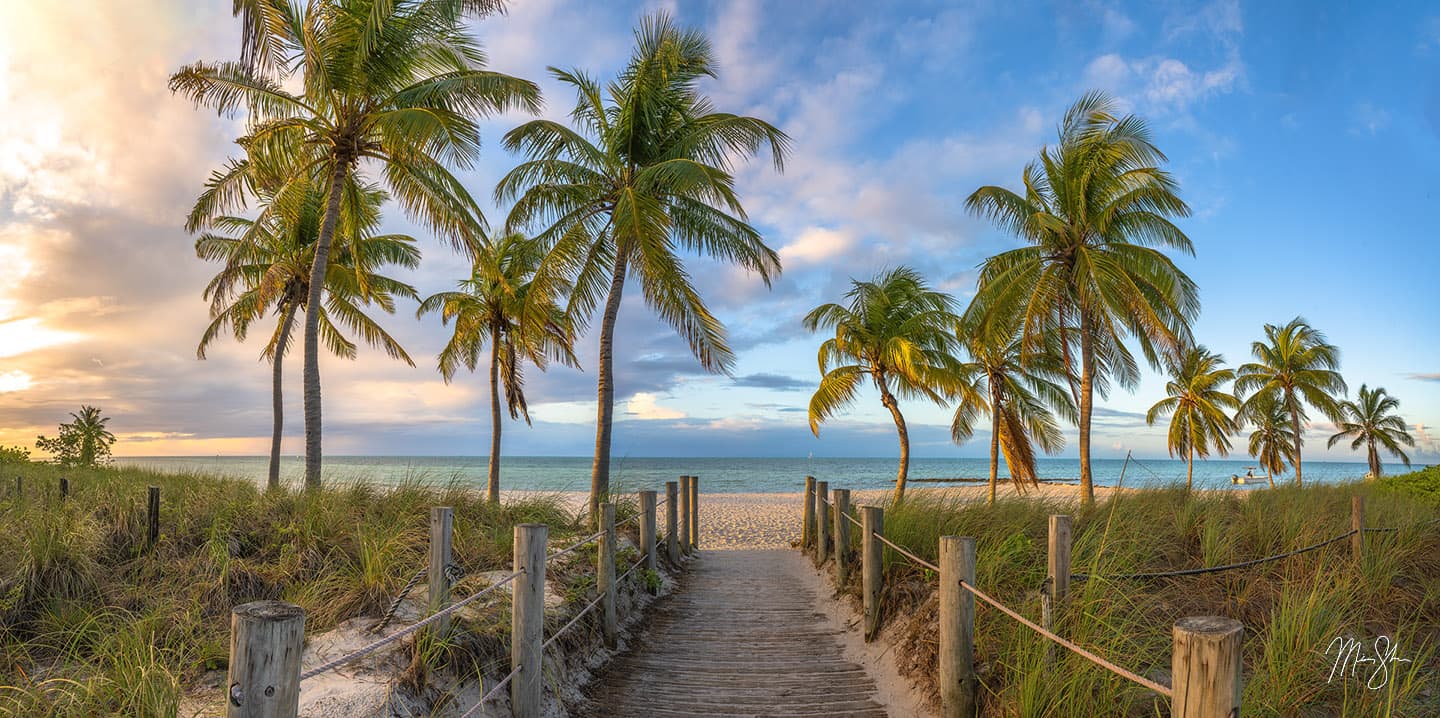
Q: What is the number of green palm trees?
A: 12